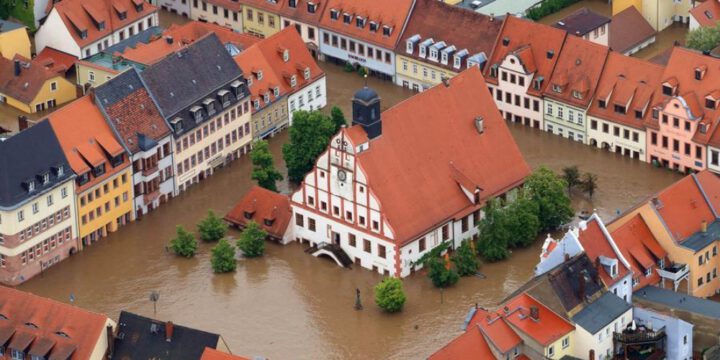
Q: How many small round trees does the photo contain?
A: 5